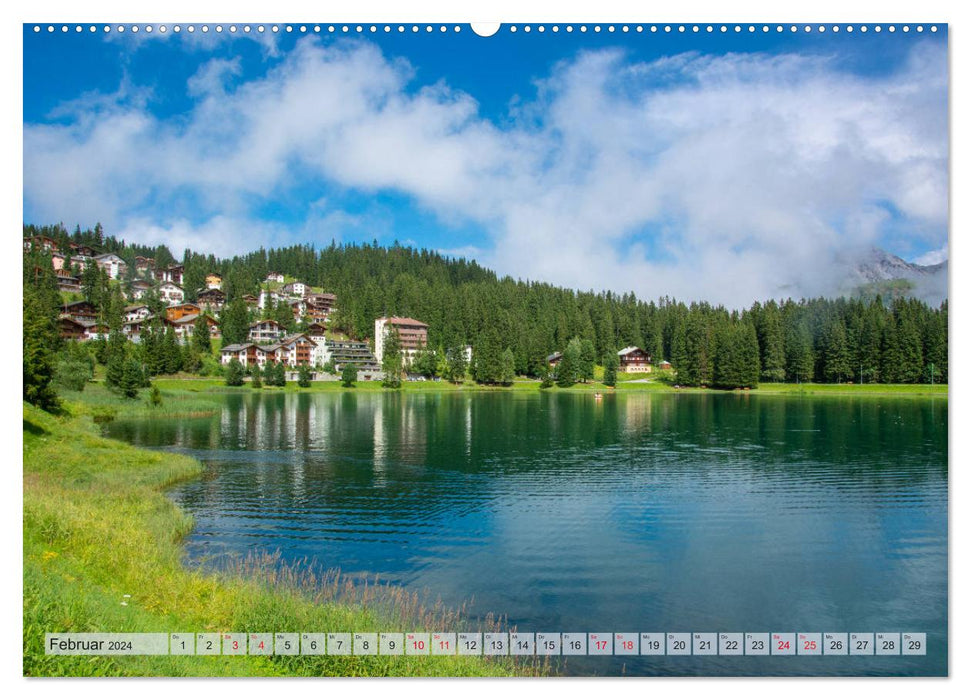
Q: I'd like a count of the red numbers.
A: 8